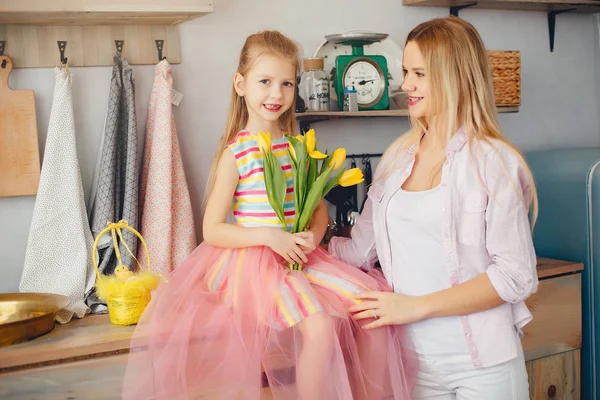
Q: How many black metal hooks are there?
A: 4